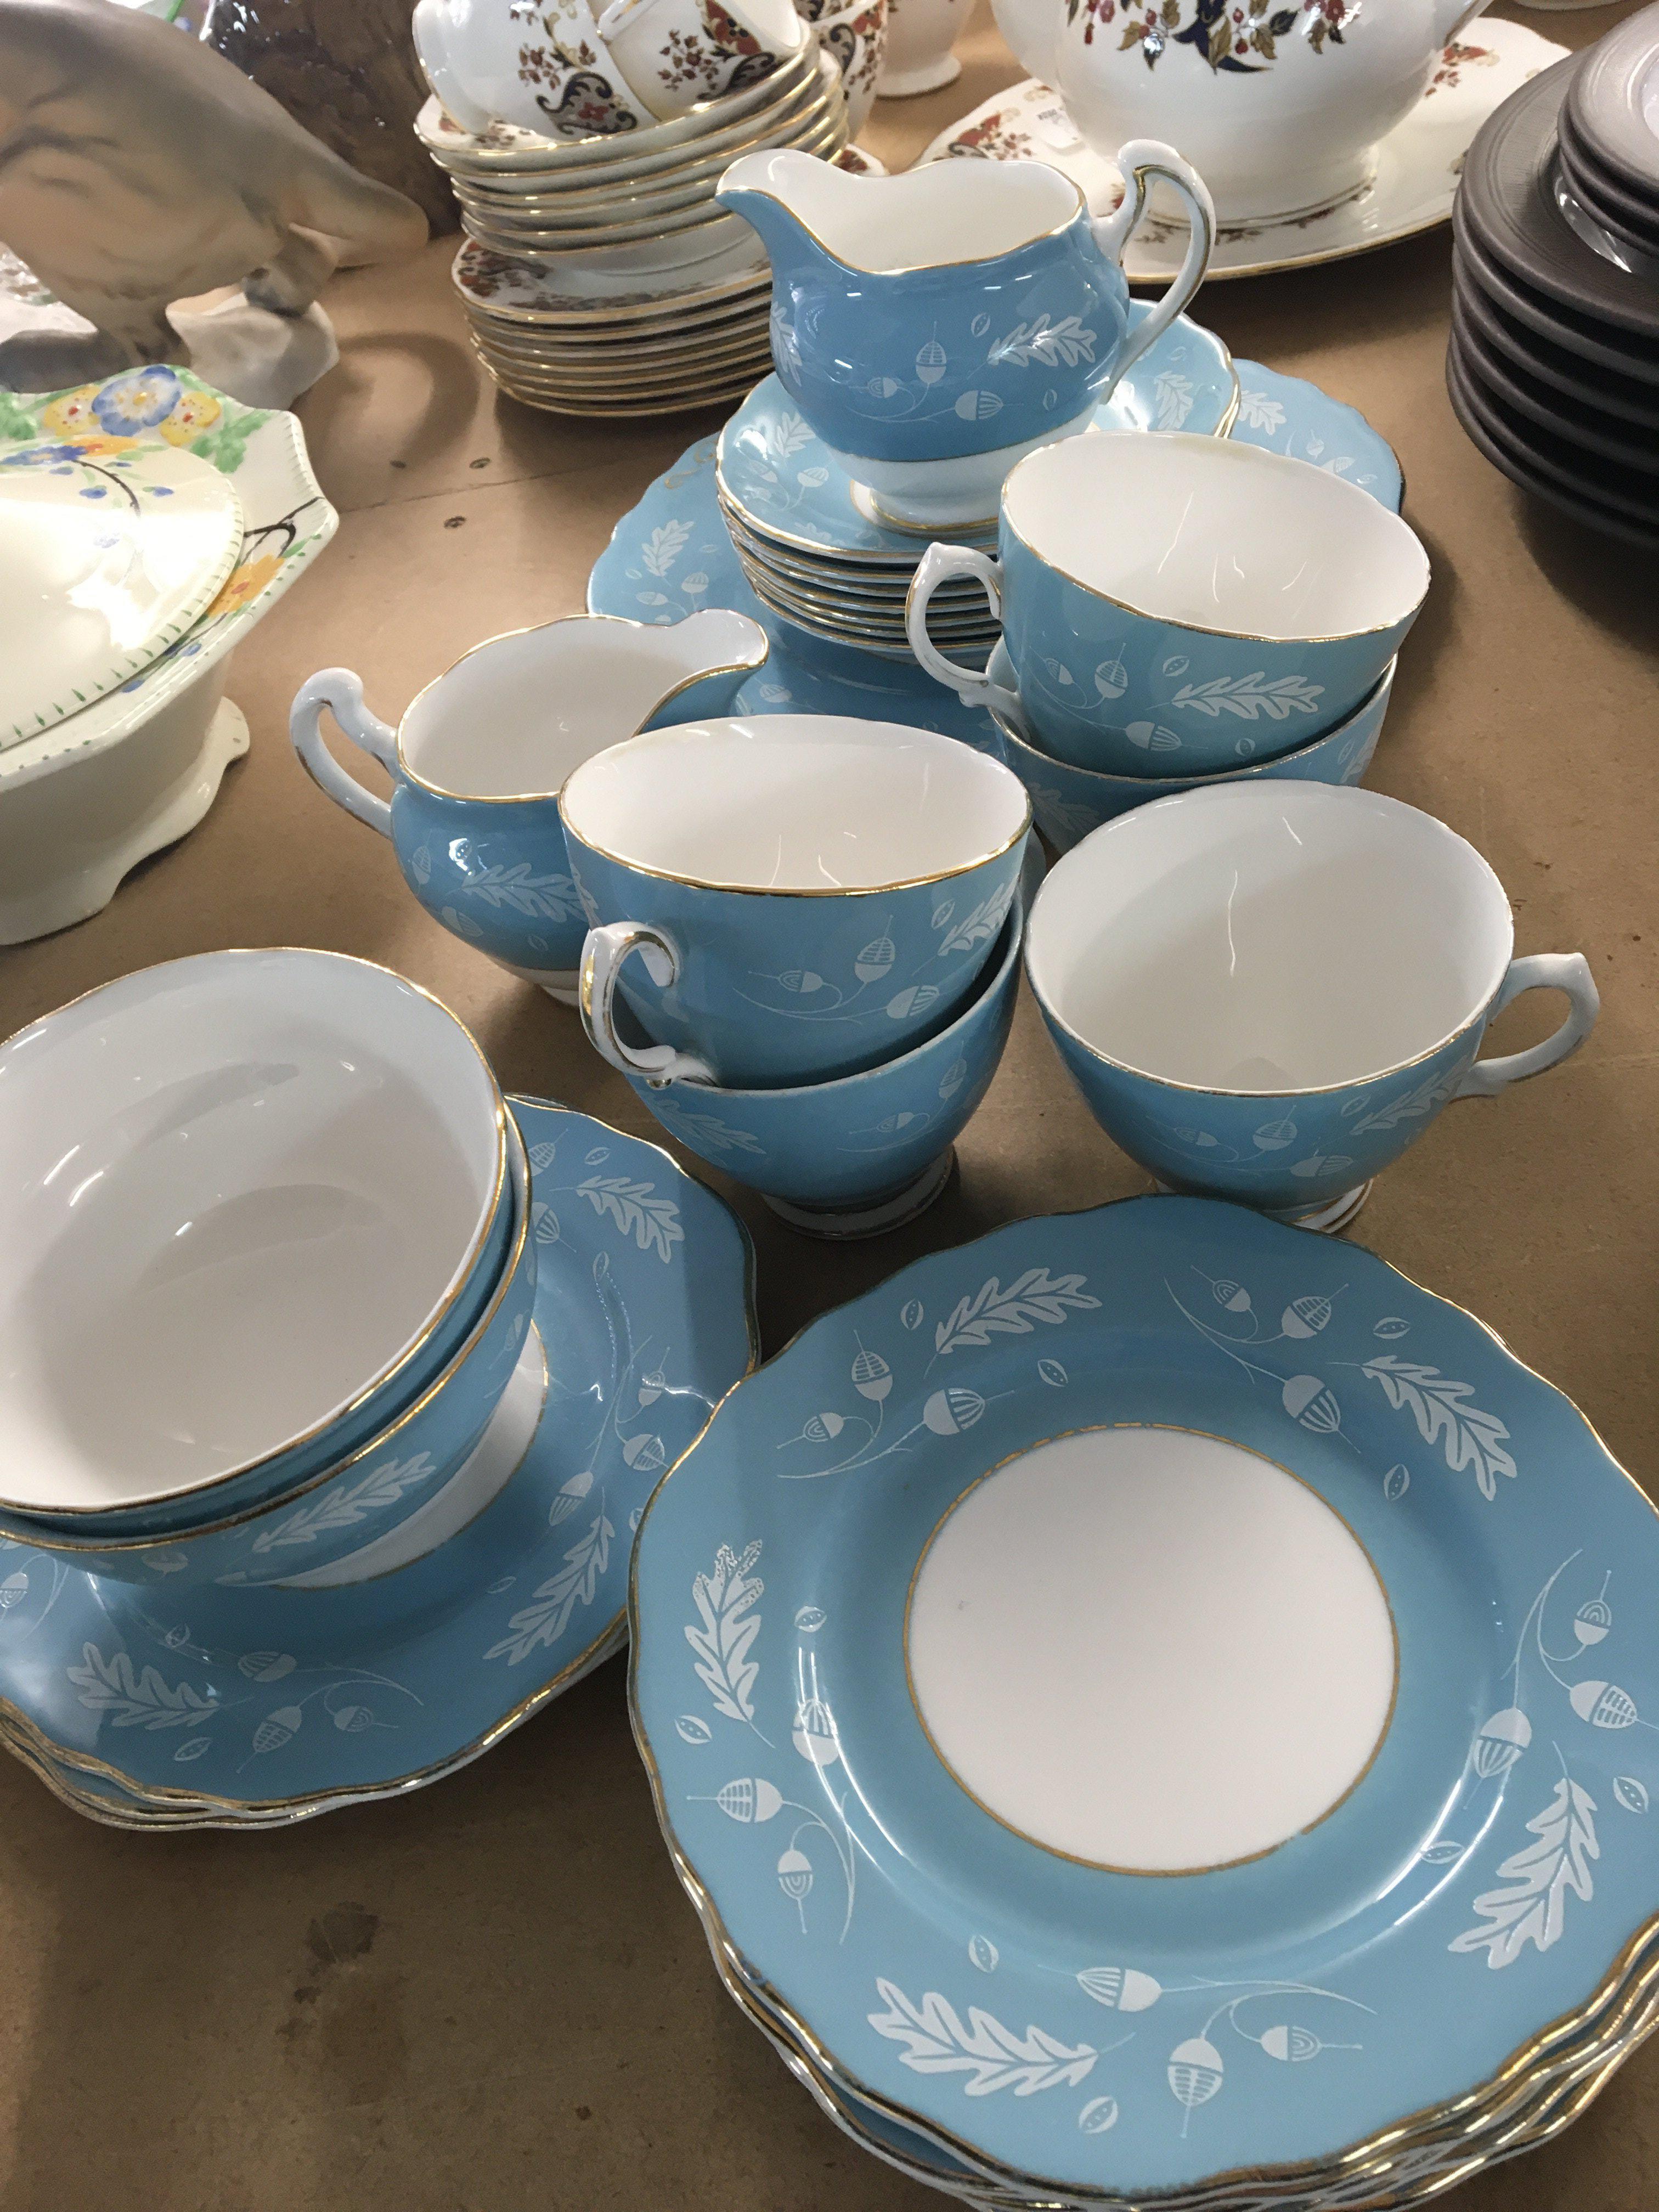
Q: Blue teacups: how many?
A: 5